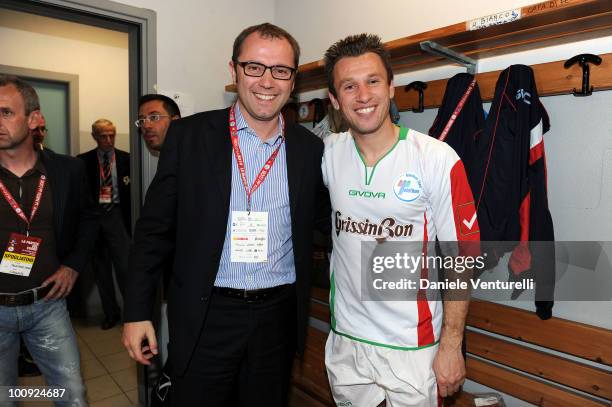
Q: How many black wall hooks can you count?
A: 2